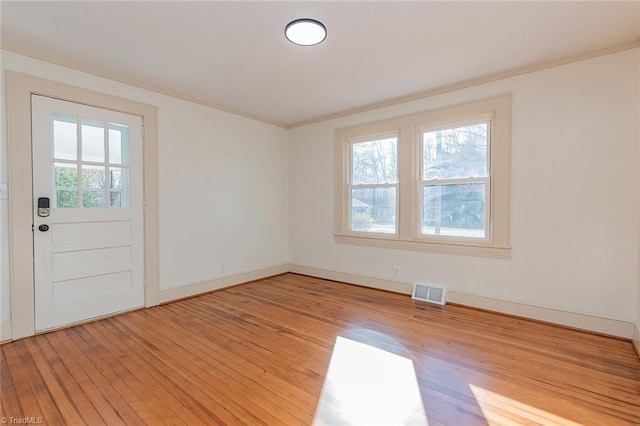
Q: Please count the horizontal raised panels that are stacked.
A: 3